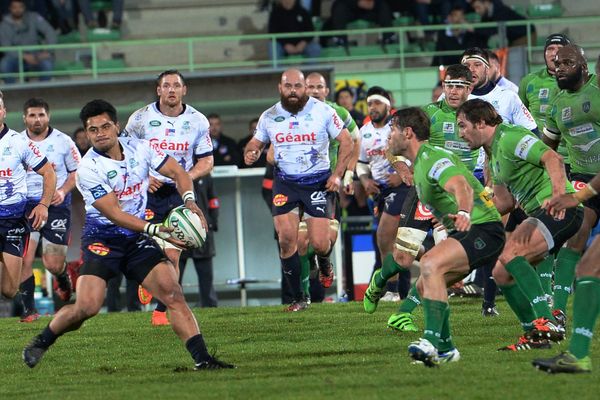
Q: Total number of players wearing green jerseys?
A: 6